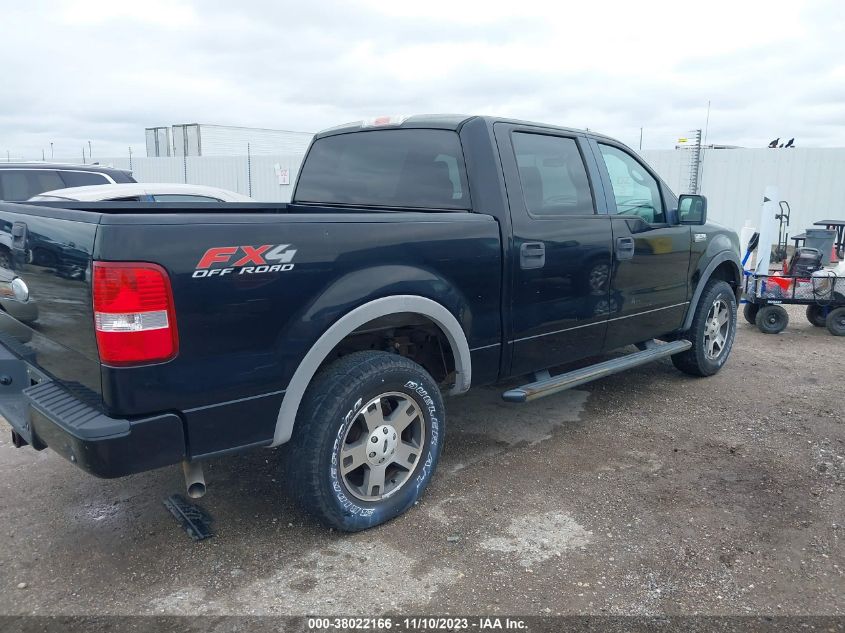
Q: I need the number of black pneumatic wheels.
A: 4